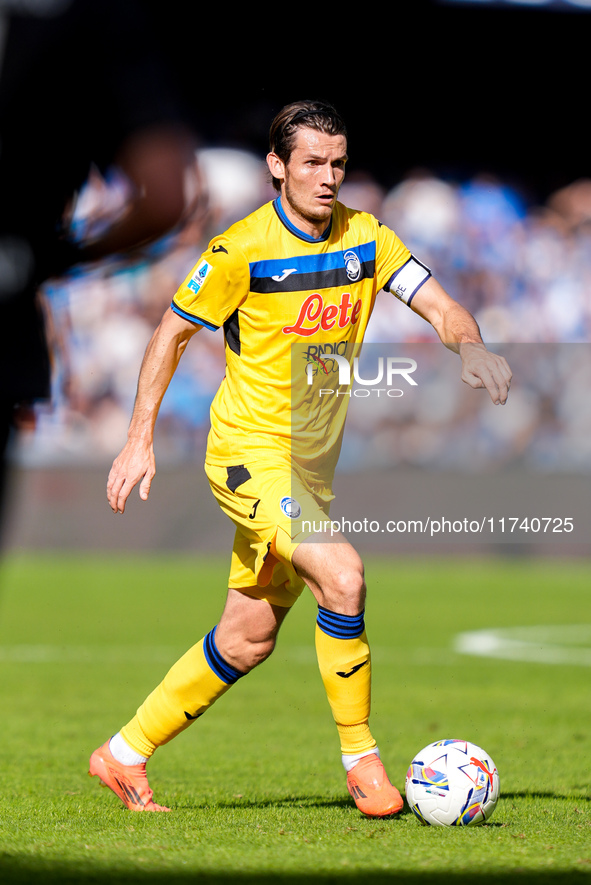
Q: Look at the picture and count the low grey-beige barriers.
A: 1